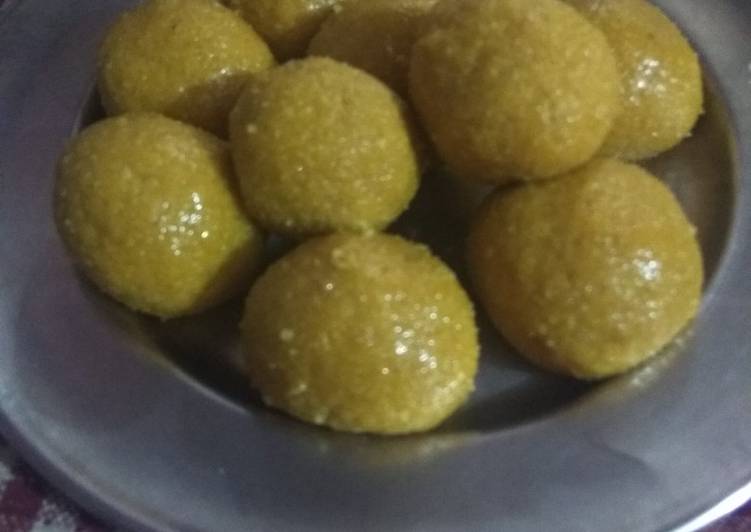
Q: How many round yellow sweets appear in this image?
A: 9